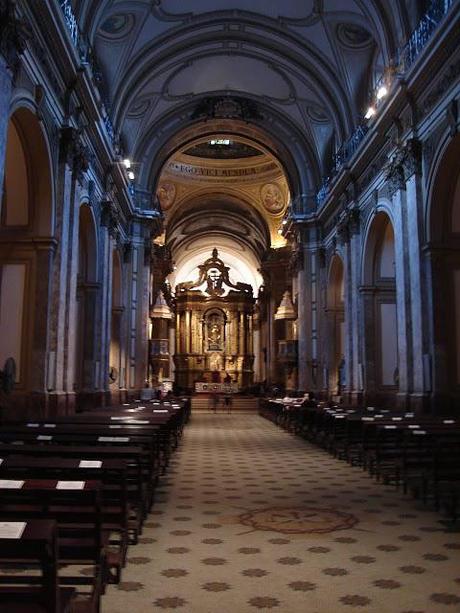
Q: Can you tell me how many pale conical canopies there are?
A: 2